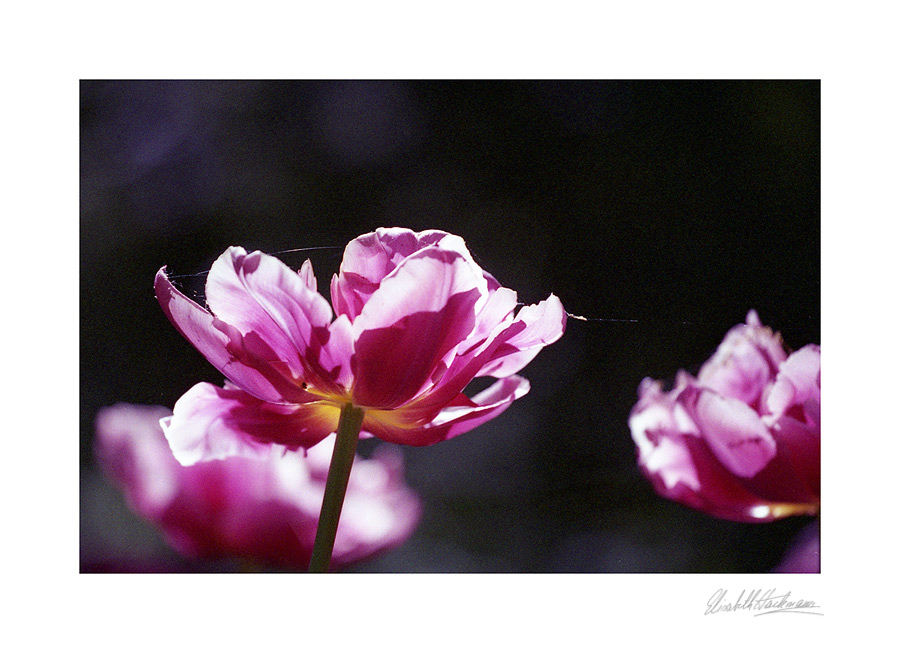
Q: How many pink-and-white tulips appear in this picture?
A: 3